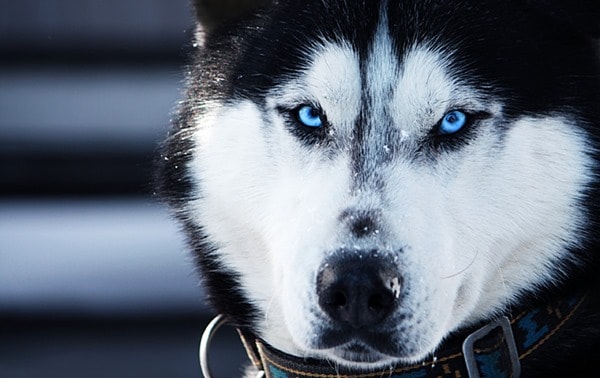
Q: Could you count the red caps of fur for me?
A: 0